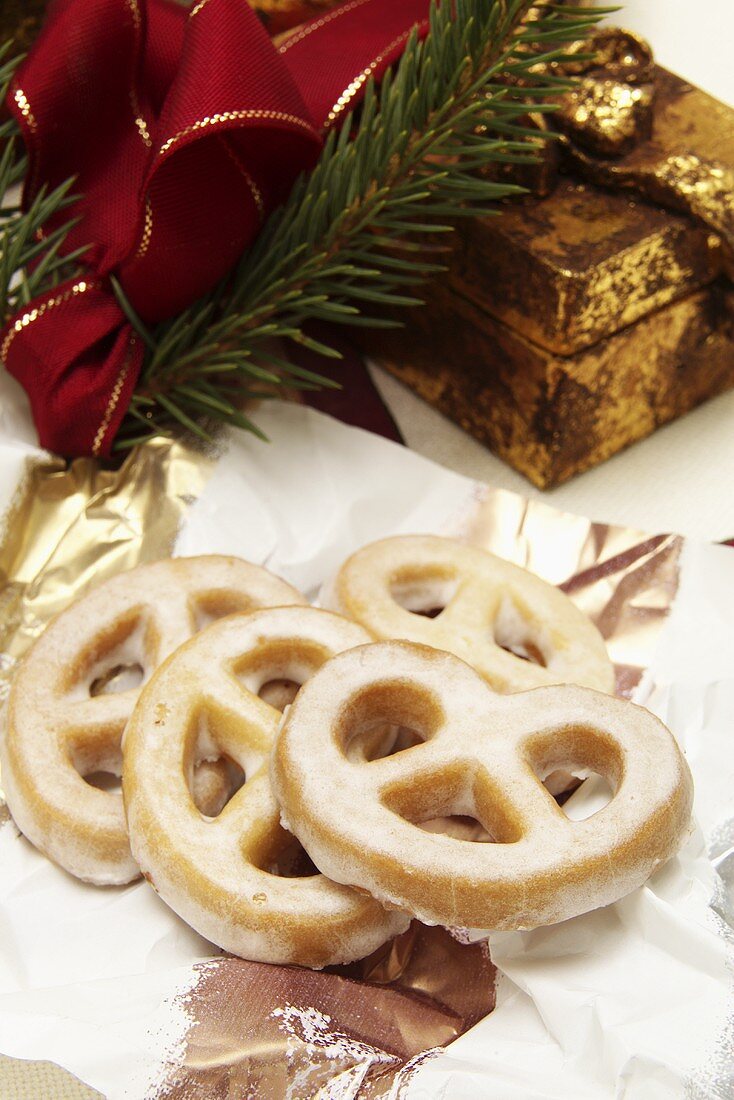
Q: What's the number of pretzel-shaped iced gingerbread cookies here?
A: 4